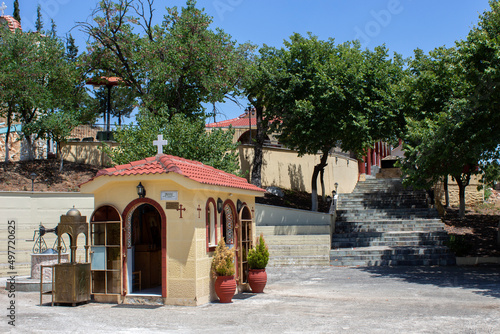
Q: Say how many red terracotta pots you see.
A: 2